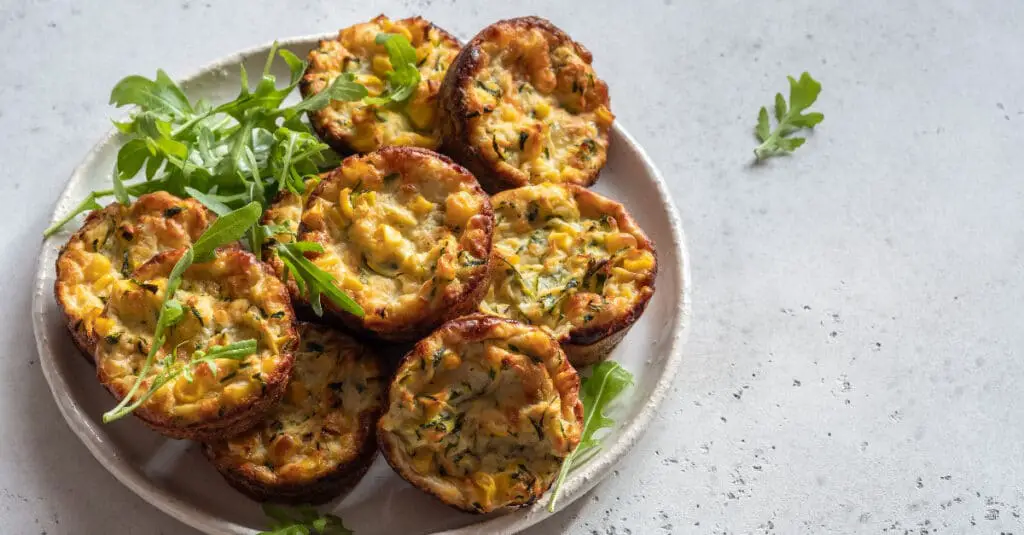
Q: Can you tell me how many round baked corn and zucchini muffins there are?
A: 9